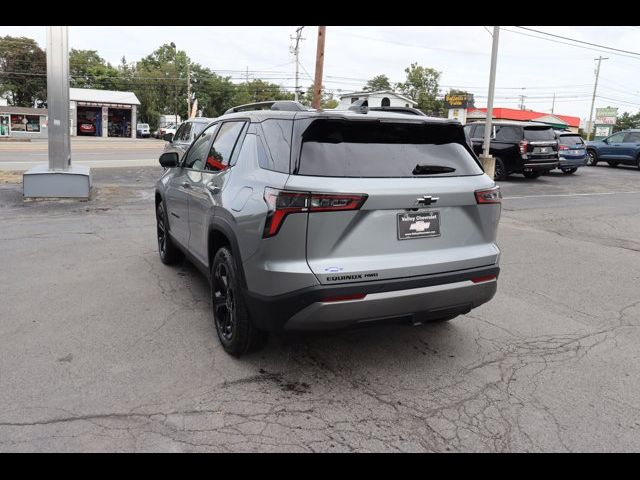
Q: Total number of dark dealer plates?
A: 1